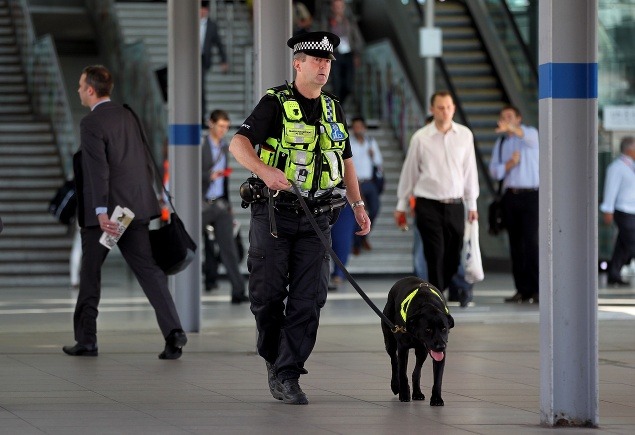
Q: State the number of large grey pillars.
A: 3